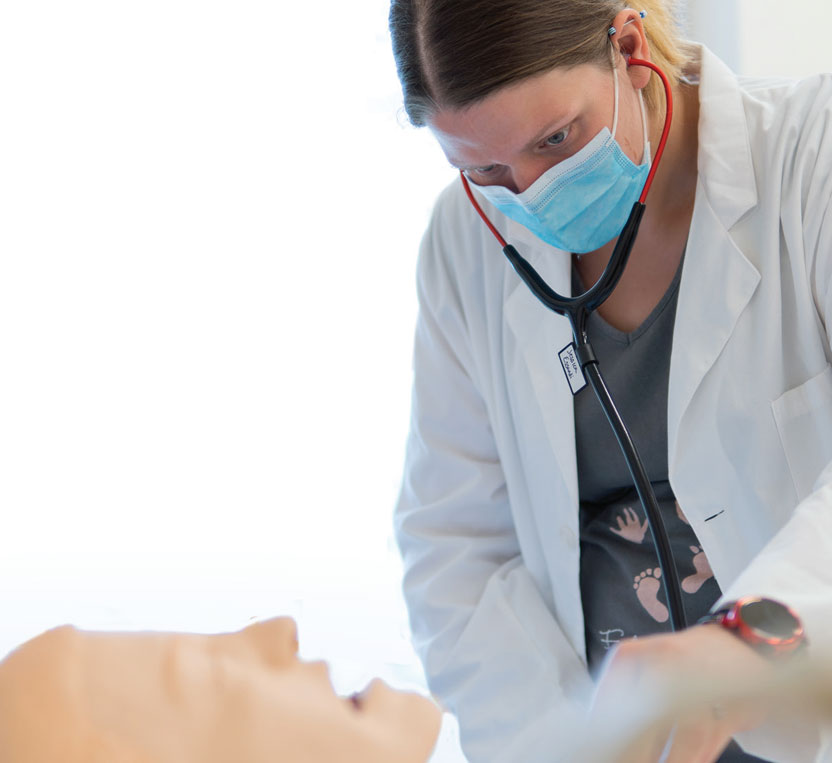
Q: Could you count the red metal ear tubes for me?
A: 2